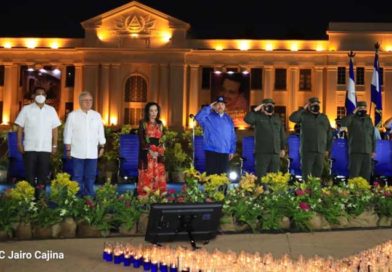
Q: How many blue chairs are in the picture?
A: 8